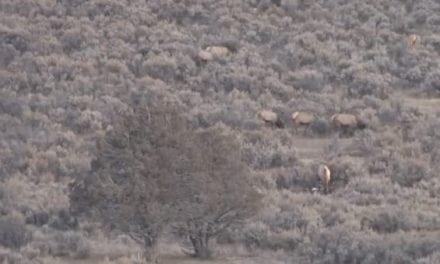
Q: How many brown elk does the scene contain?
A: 7